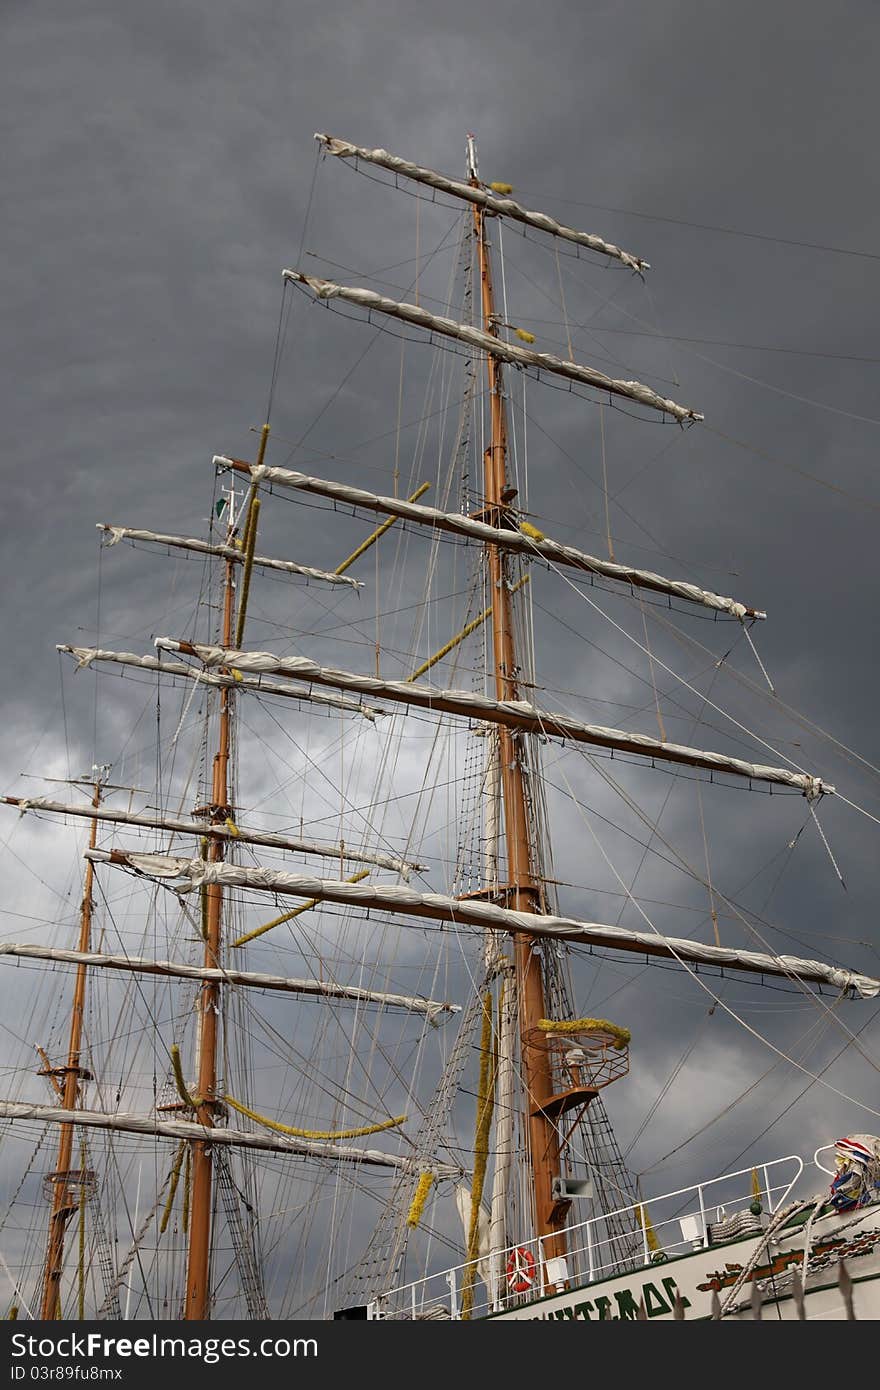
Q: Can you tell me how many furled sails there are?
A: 10